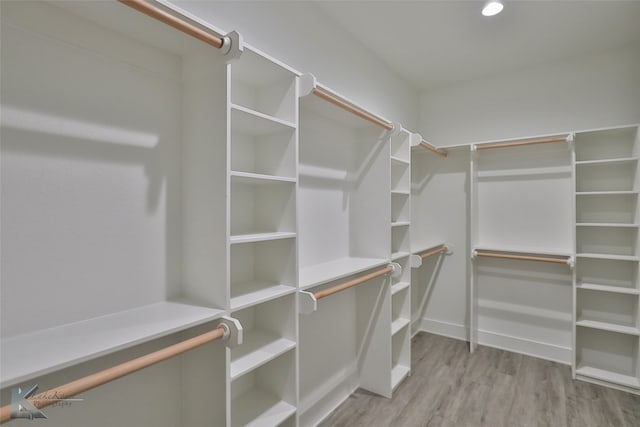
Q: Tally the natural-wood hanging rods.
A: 8